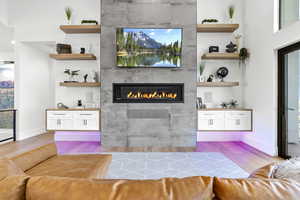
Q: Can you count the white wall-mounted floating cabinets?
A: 2